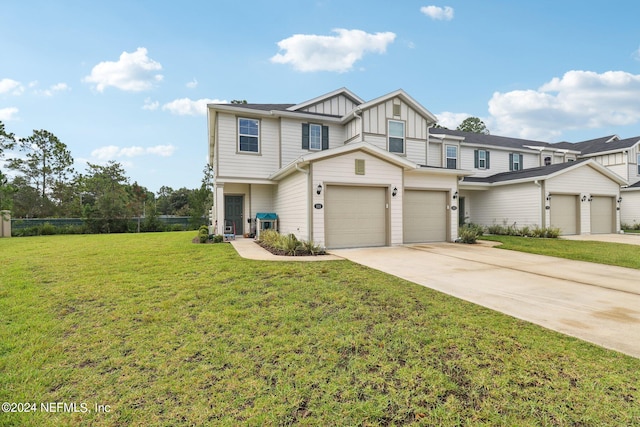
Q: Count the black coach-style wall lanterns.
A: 7